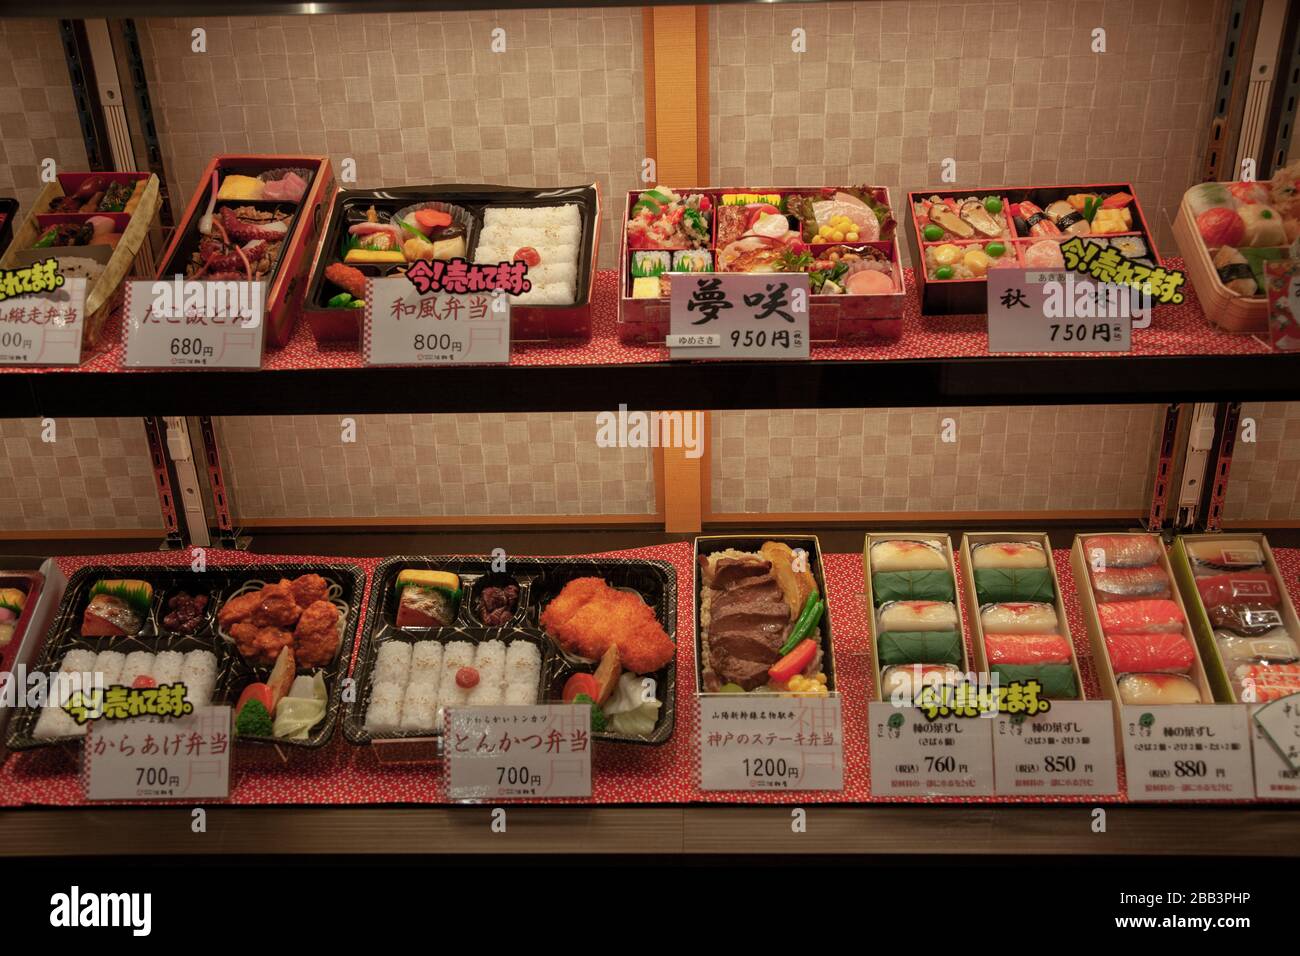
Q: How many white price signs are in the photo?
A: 12